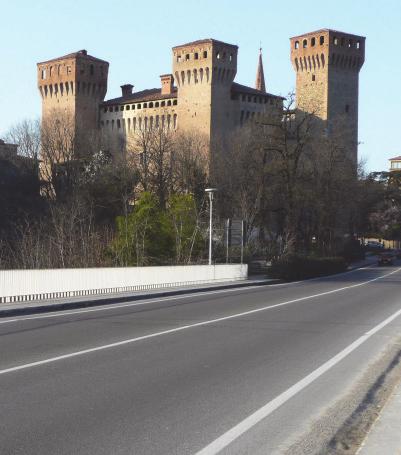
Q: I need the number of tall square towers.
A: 3